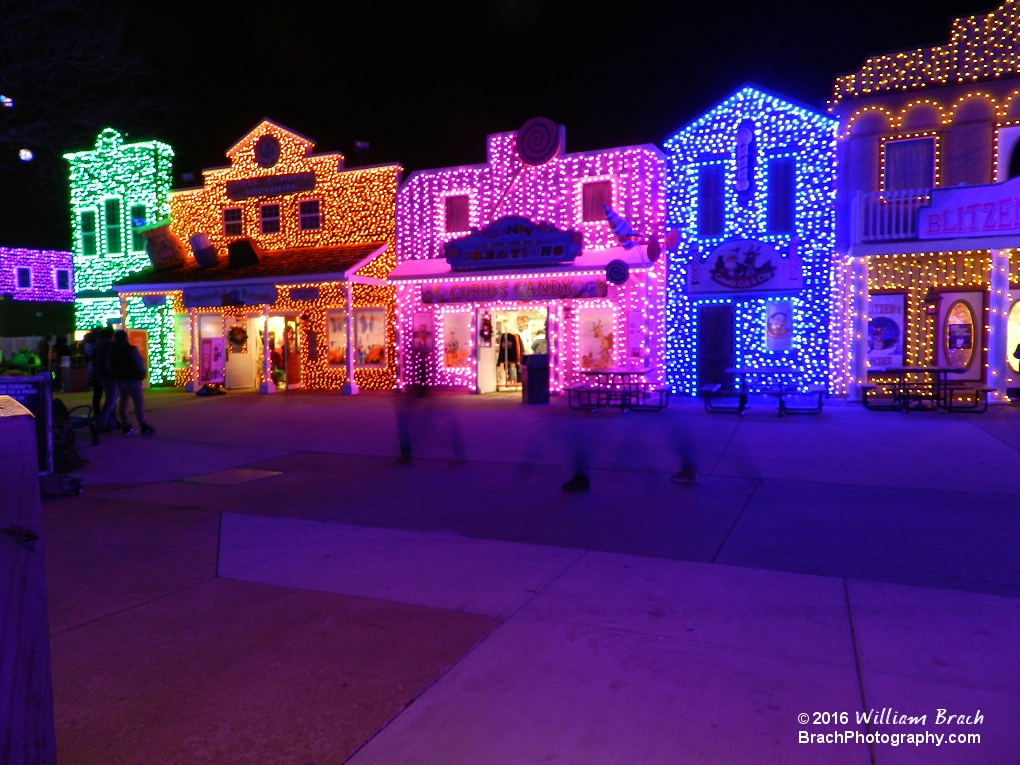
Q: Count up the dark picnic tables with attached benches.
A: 3